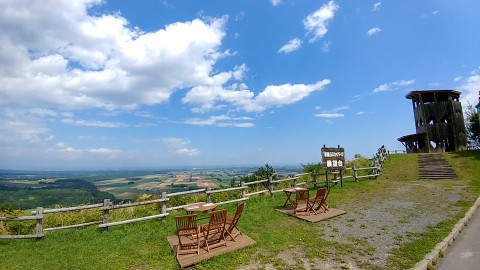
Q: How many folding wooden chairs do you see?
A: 6